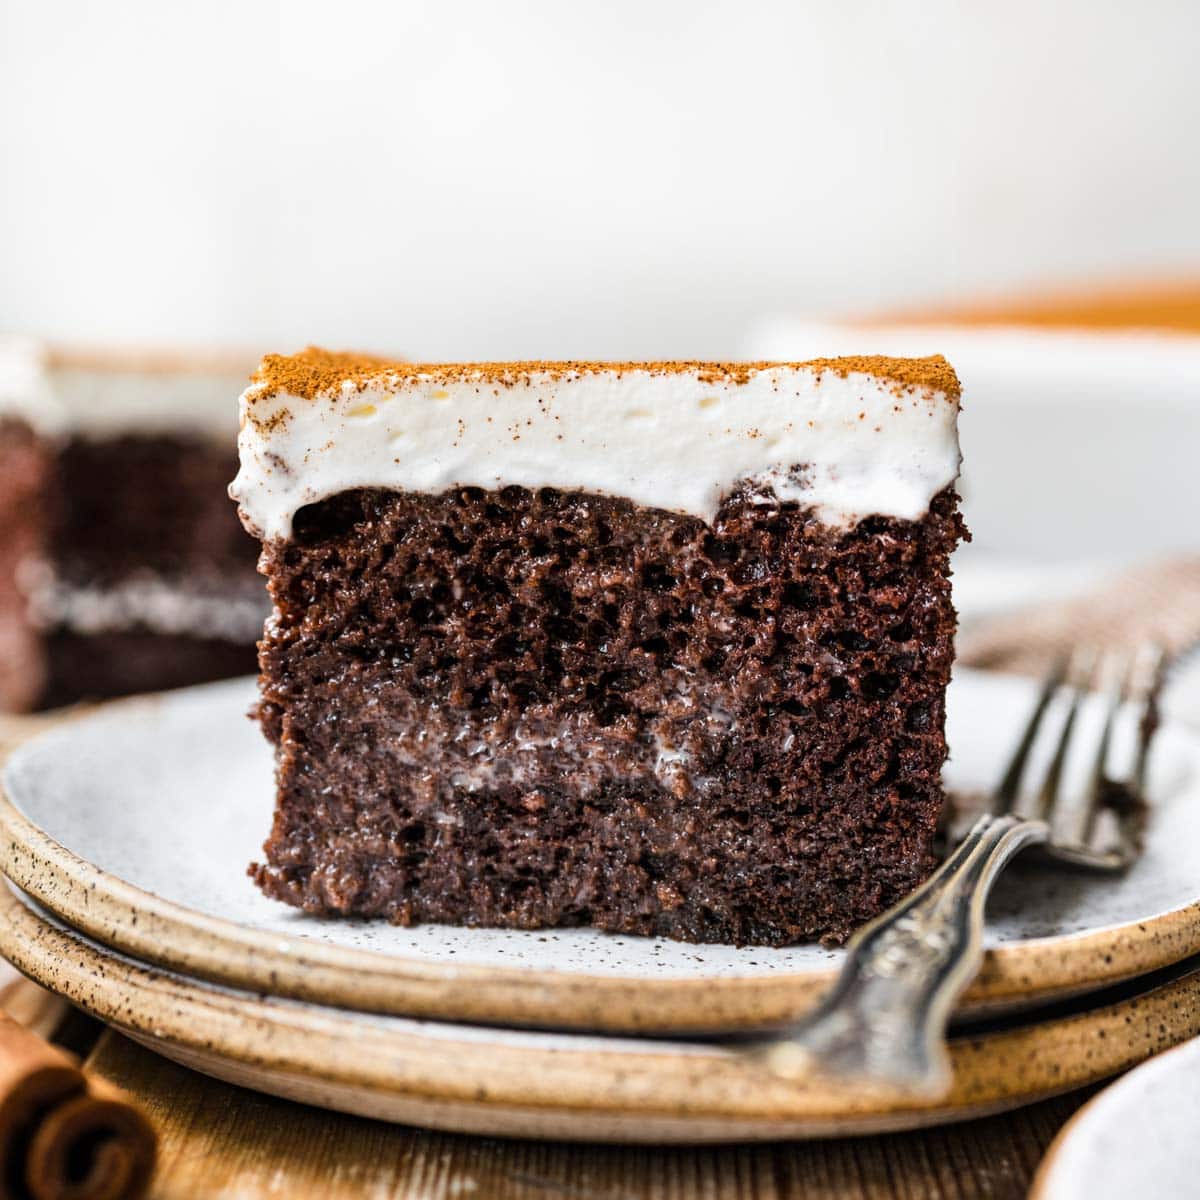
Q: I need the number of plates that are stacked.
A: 2